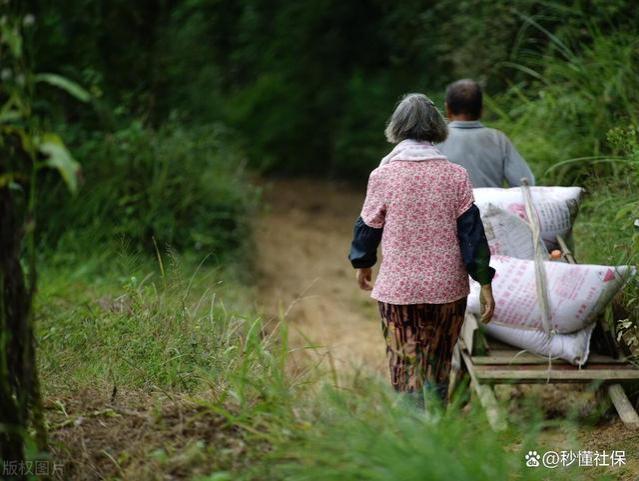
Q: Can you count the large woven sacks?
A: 4